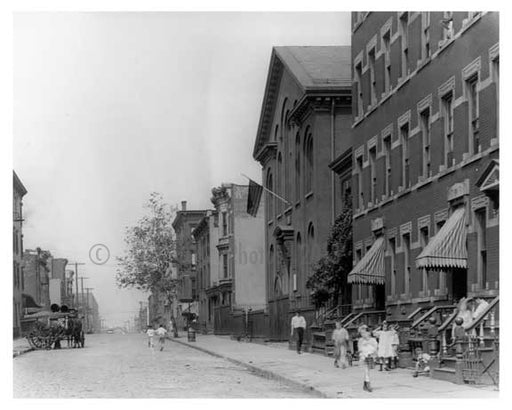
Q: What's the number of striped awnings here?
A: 2